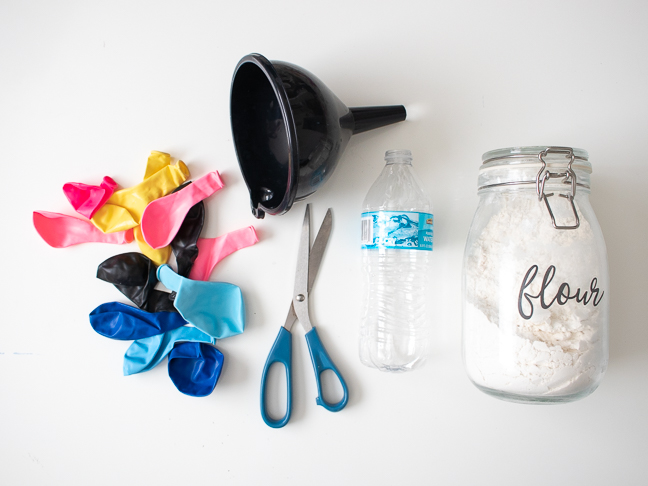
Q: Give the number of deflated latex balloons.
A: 12